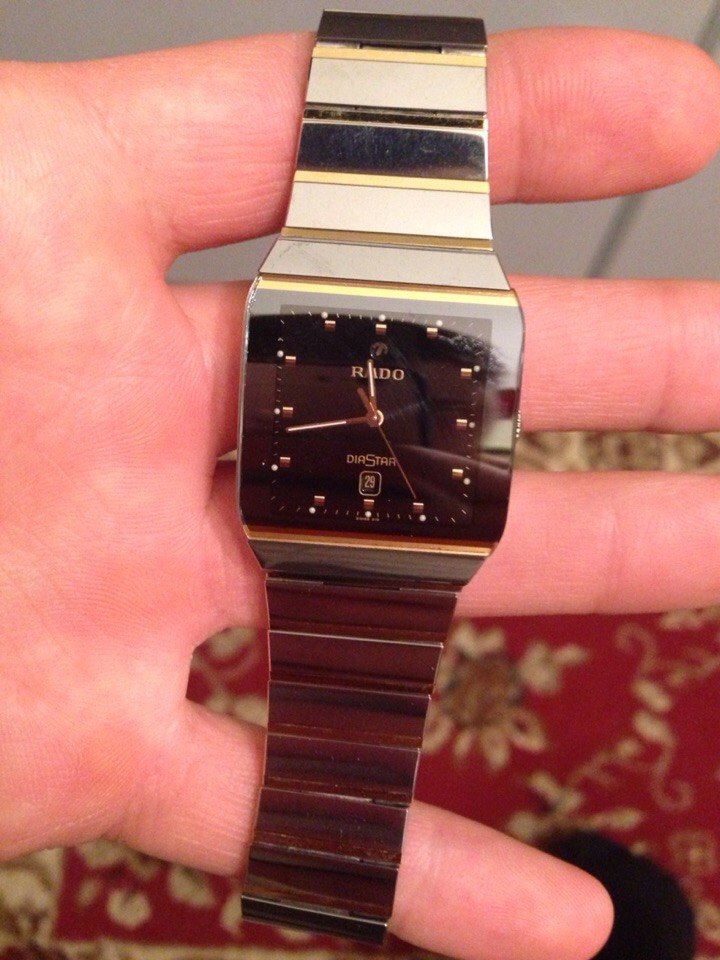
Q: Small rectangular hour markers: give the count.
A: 12